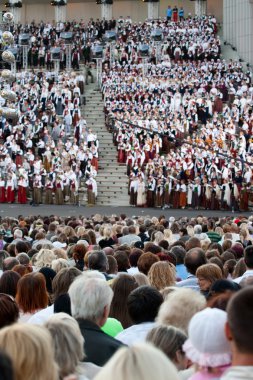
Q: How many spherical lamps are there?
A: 6